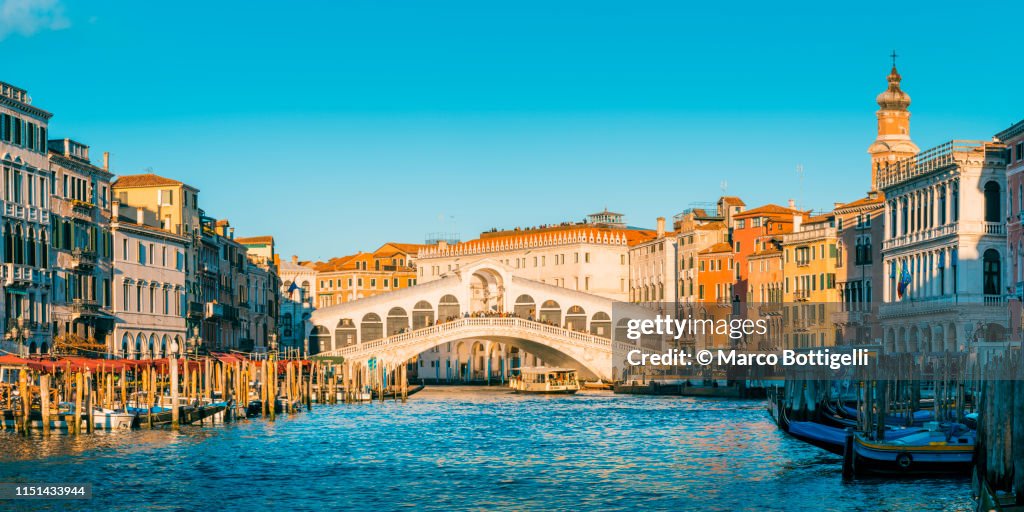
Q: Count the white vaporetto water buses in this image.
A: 1